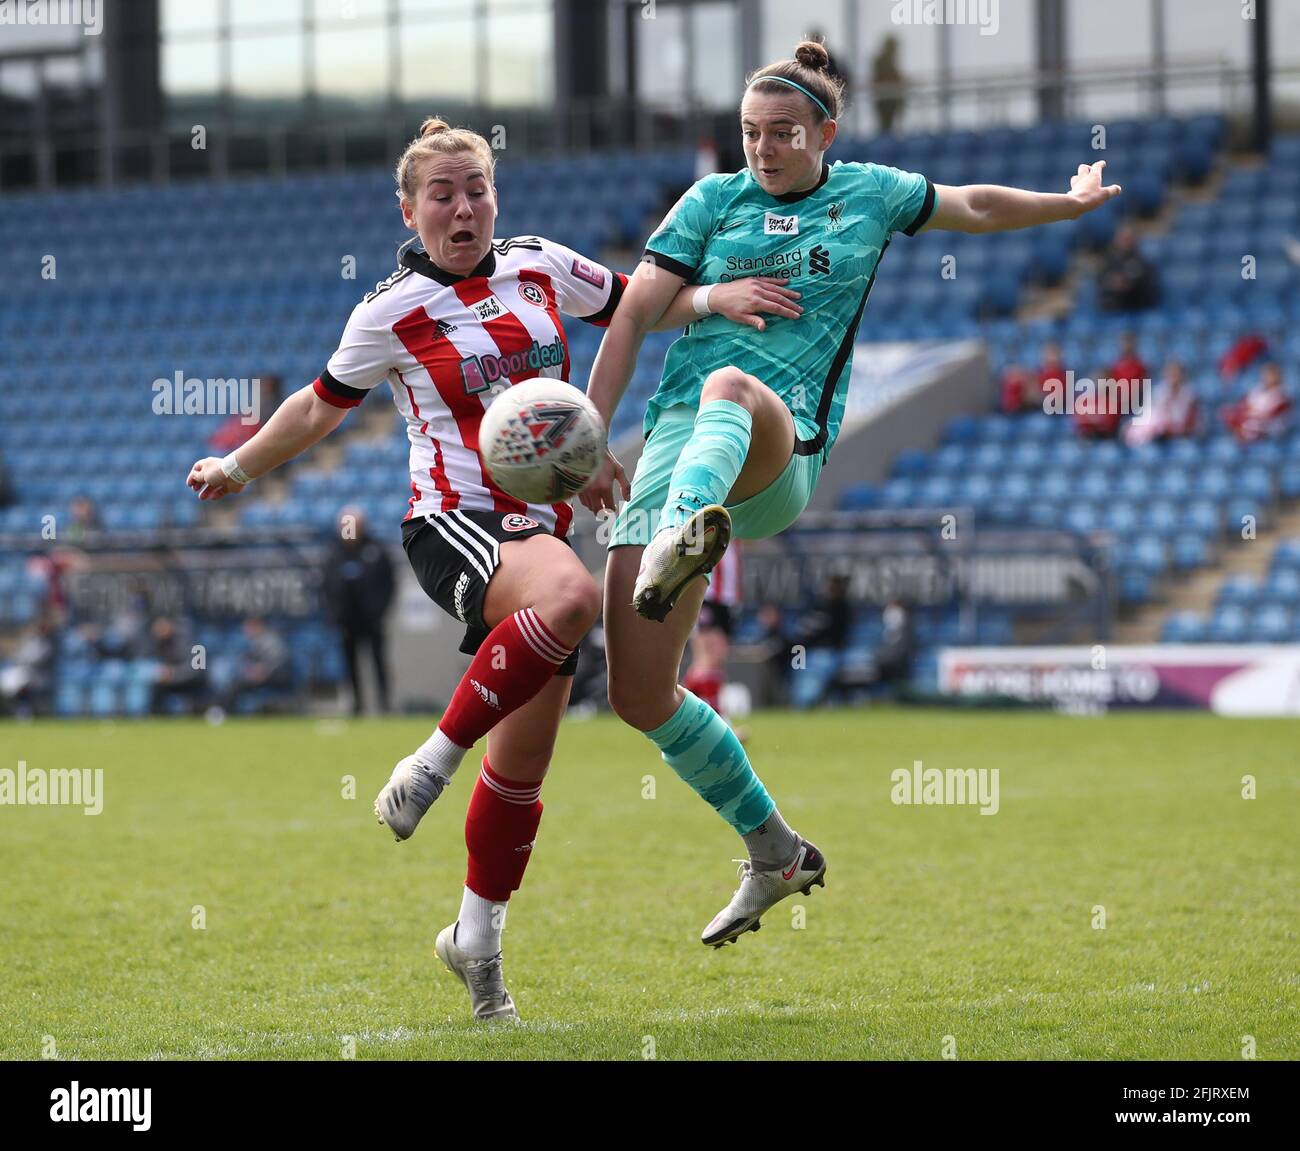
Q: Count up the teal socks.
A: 2